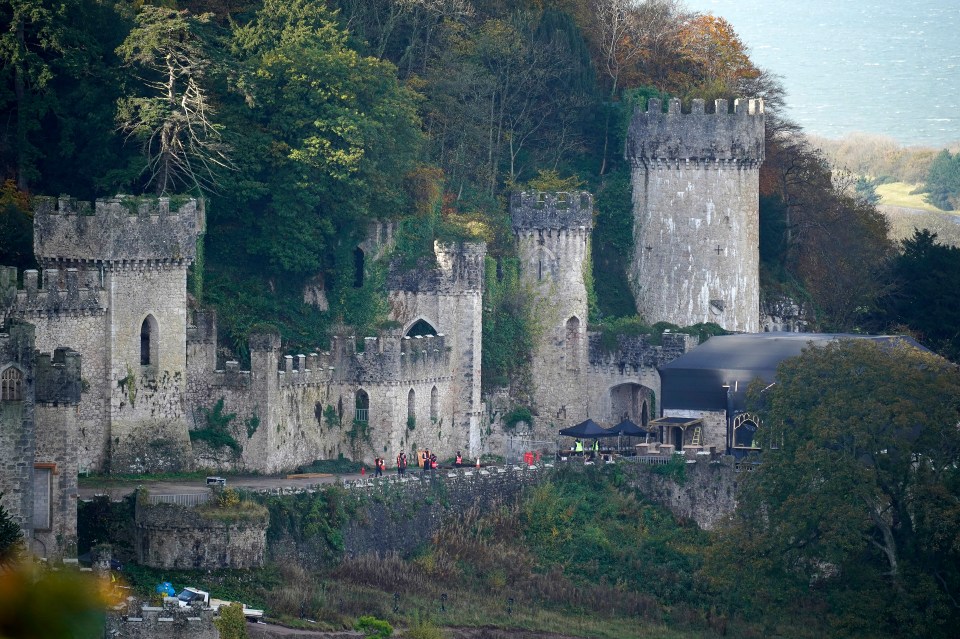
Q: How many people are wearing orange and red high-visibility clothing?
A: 5